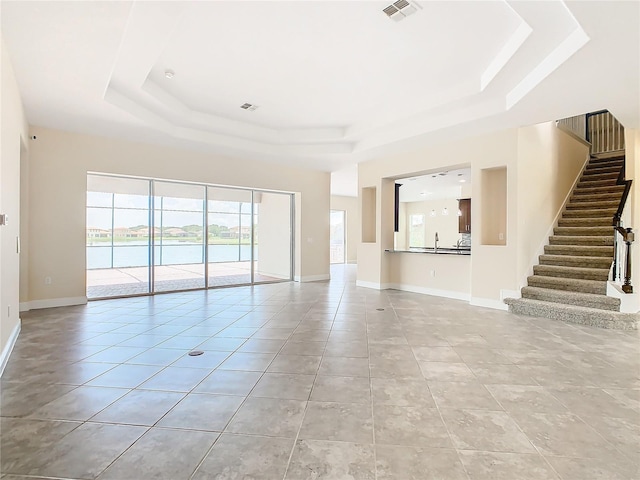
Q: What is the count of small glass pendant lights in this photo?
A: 3